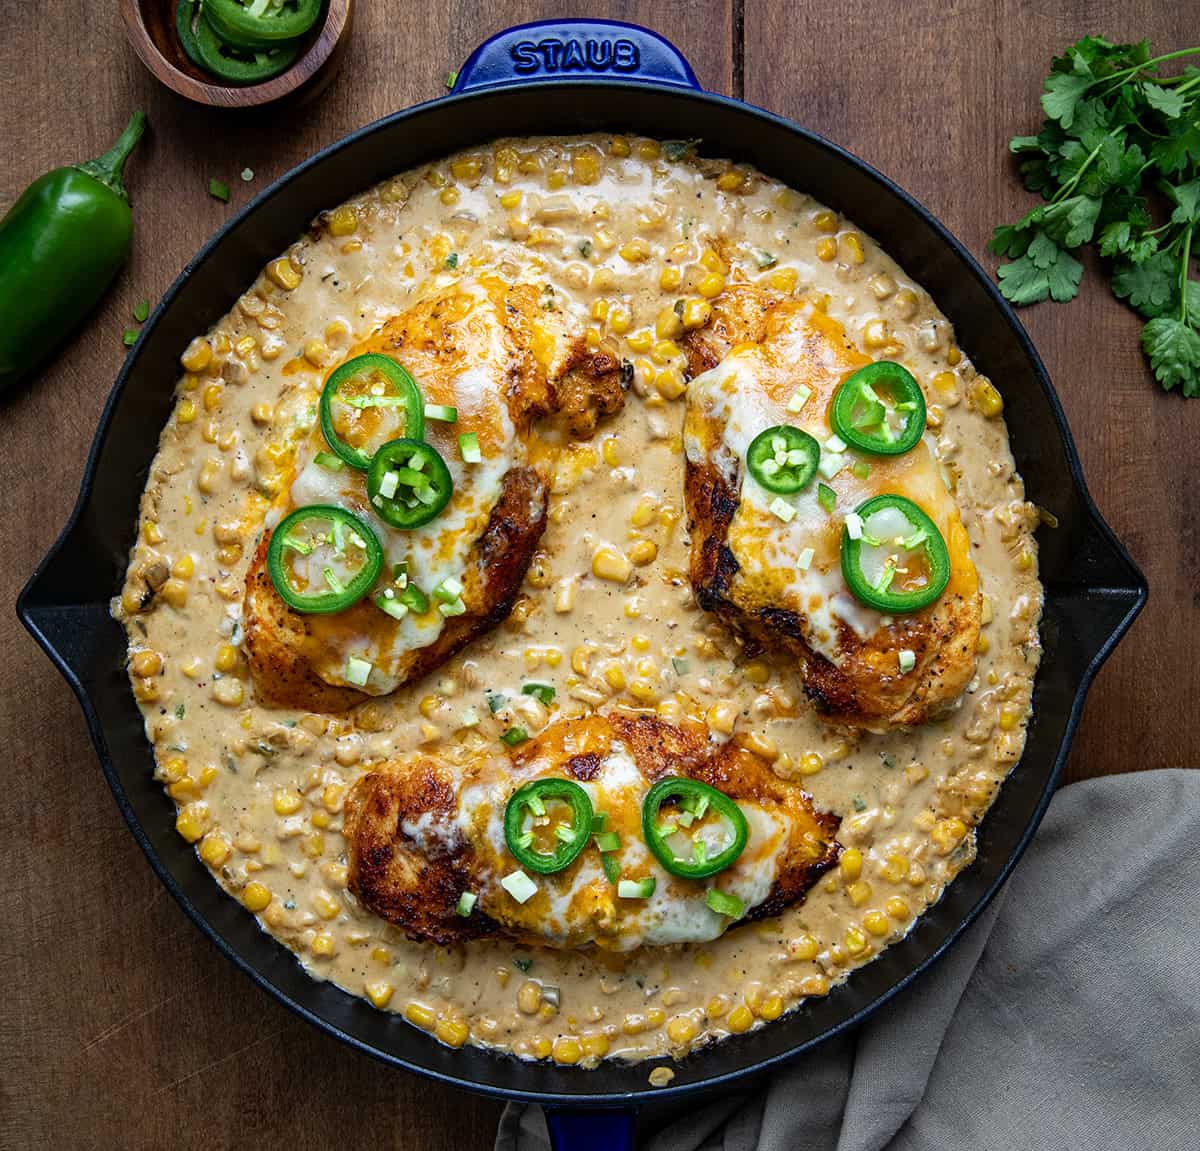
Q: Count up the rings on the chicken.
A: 8